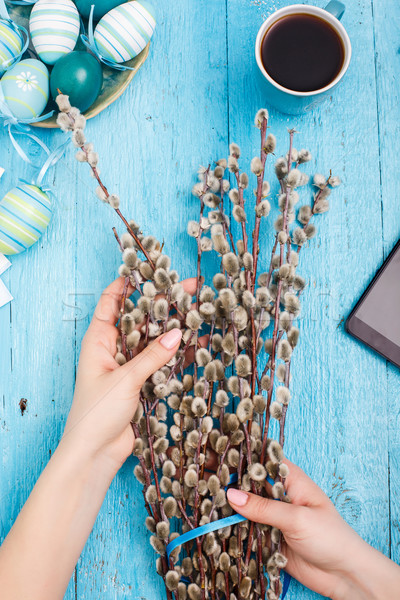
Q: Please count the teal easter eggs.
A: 2